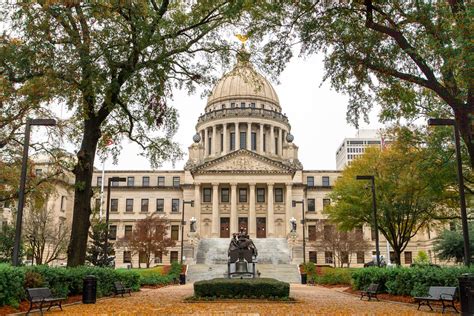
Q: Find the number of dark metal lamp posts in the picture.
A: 6